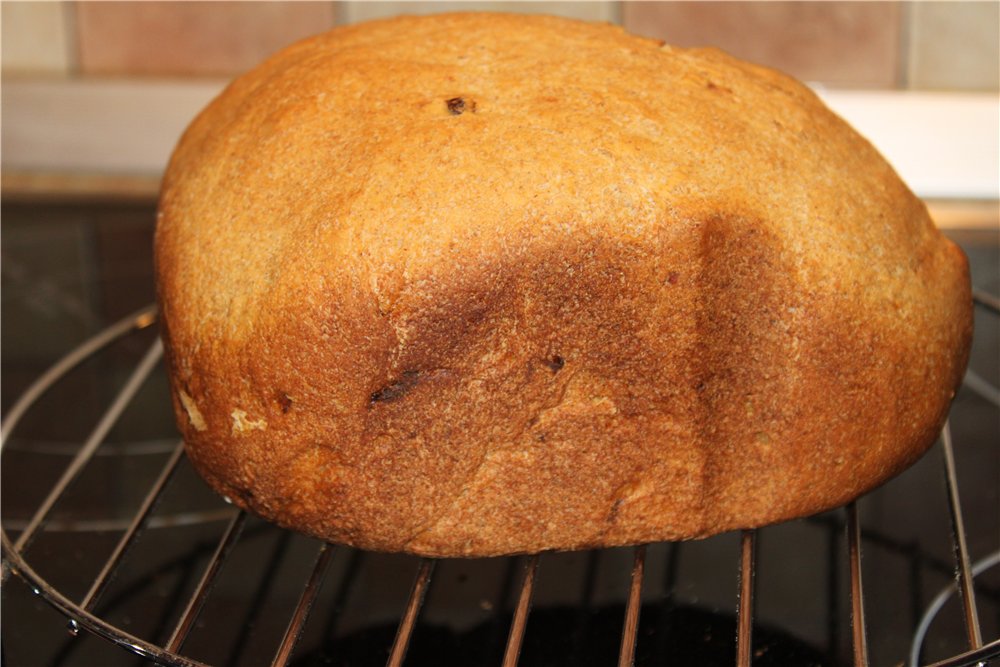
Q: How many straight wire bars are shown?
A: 10